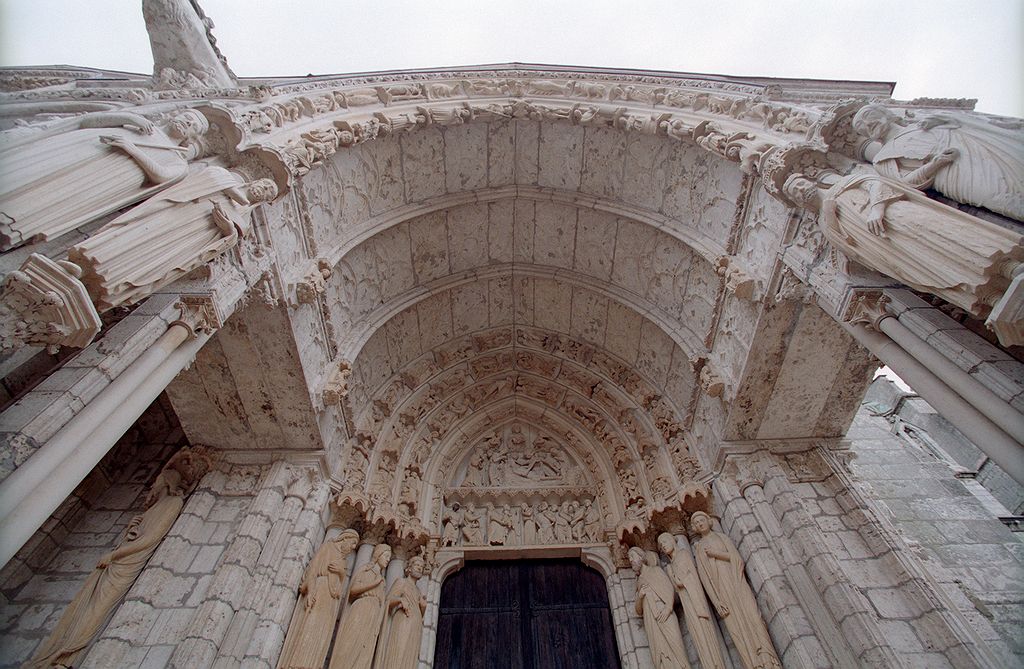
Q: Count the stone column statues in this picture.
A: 11